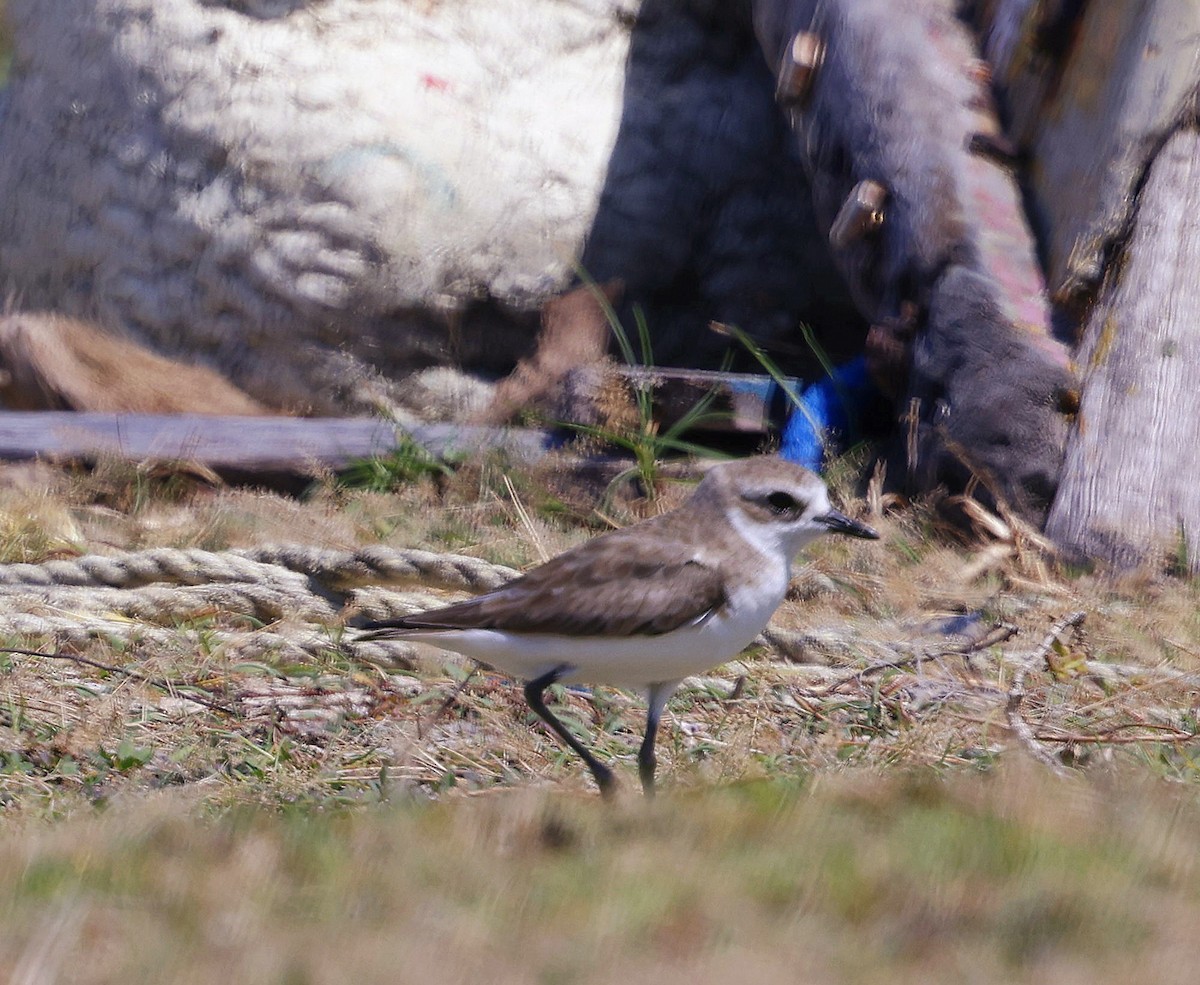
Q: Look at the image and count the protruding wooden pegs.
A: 2